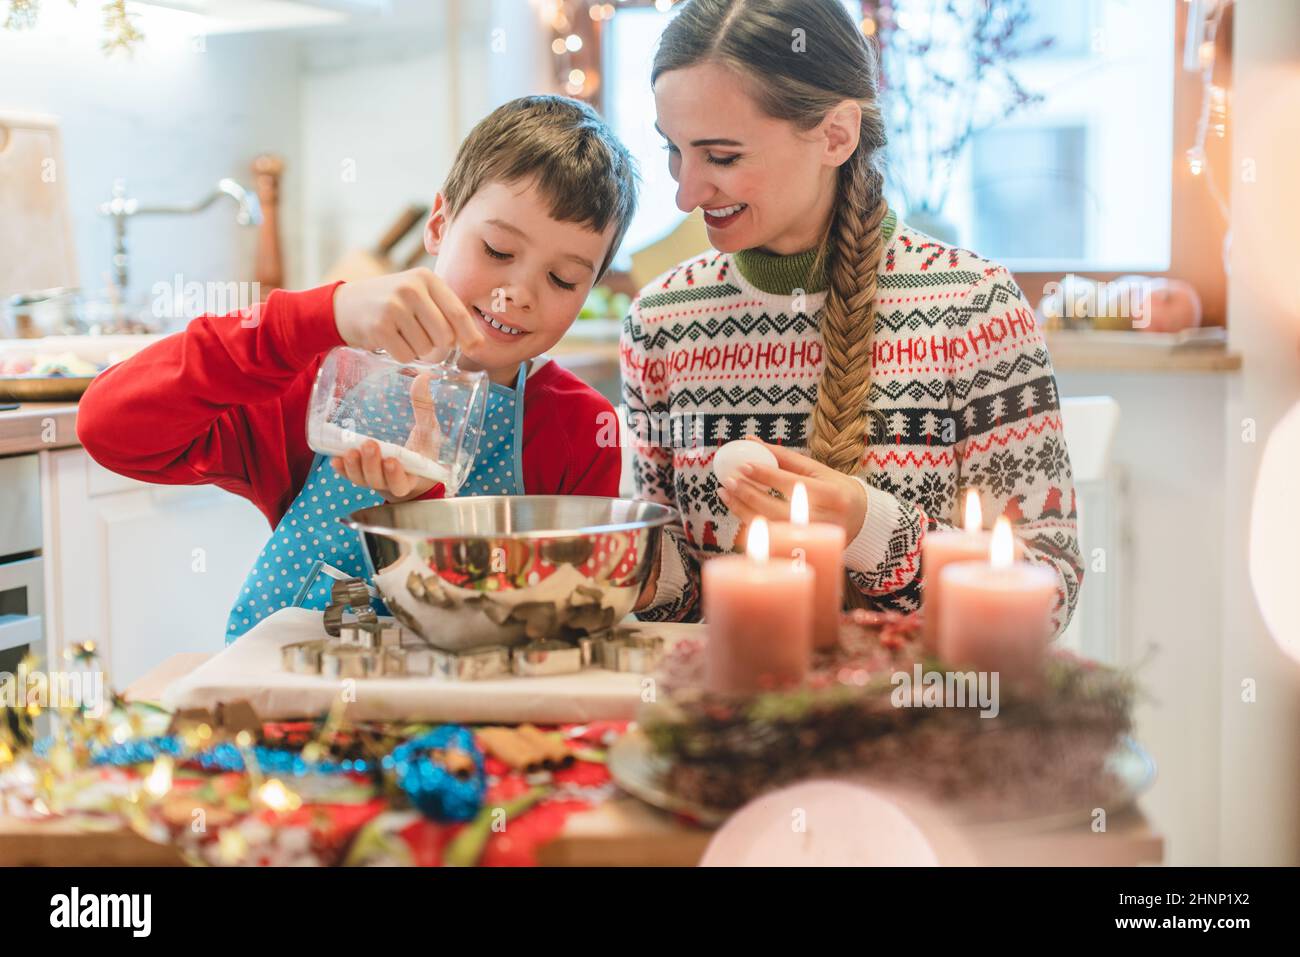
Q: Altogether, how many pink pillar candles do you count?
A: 4